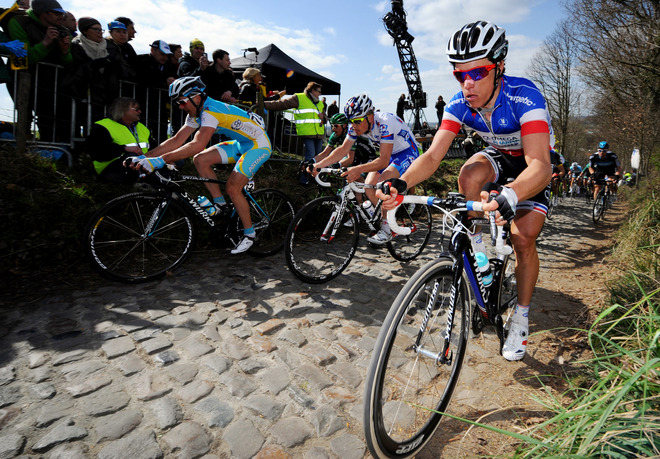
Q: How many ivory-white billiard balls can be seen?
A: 0